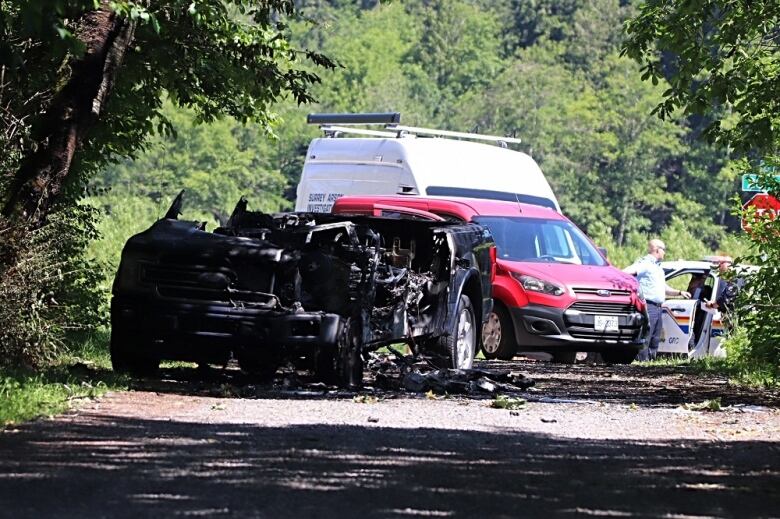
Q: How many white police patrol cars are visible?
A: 1